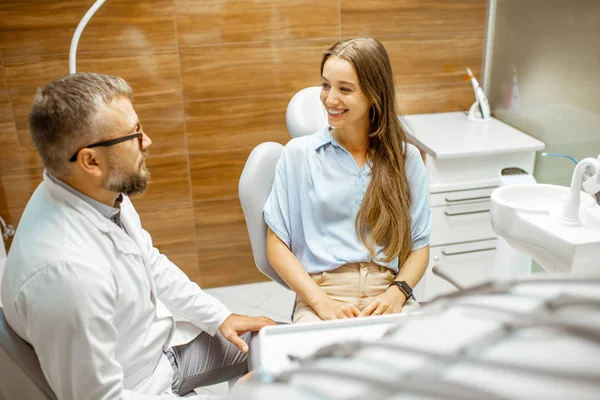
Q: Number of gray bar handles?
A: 3